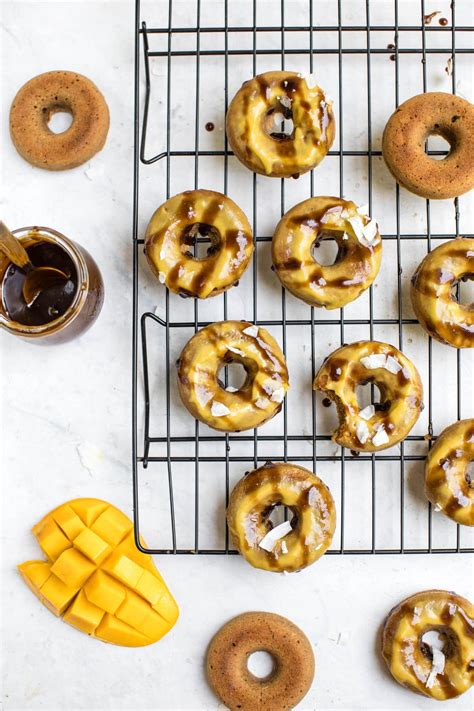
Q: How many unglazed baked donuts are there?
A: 3